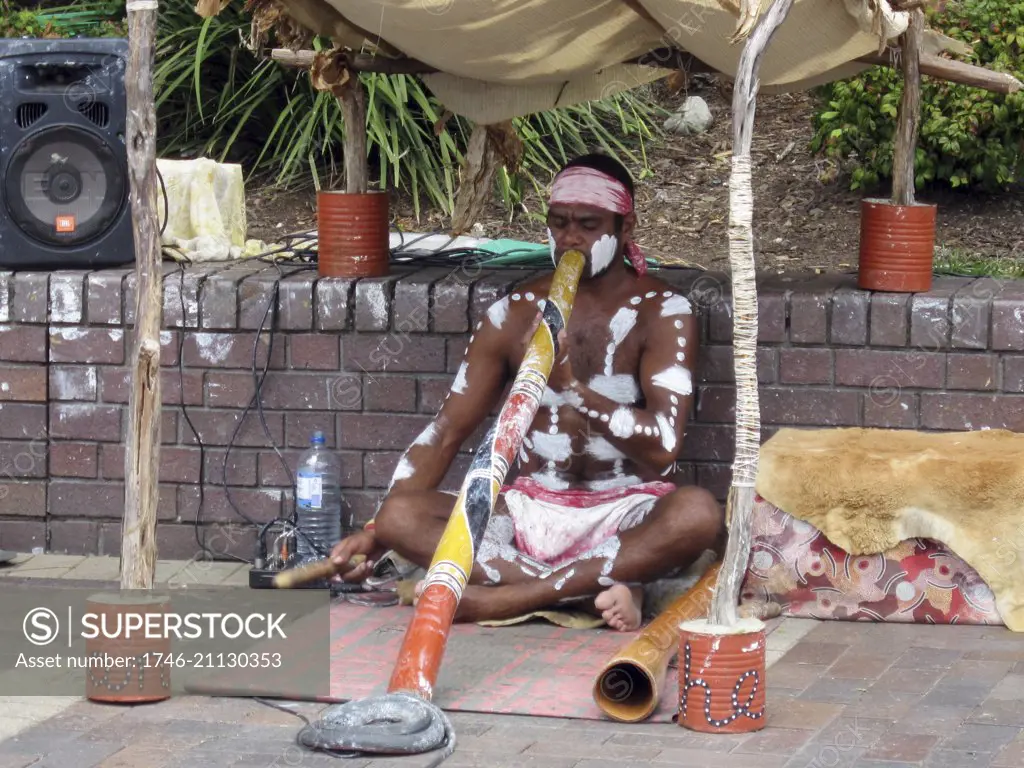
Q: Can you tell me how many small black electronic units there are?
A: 1